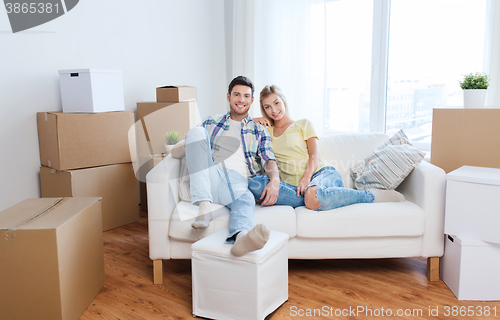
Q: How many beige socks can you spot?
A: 3